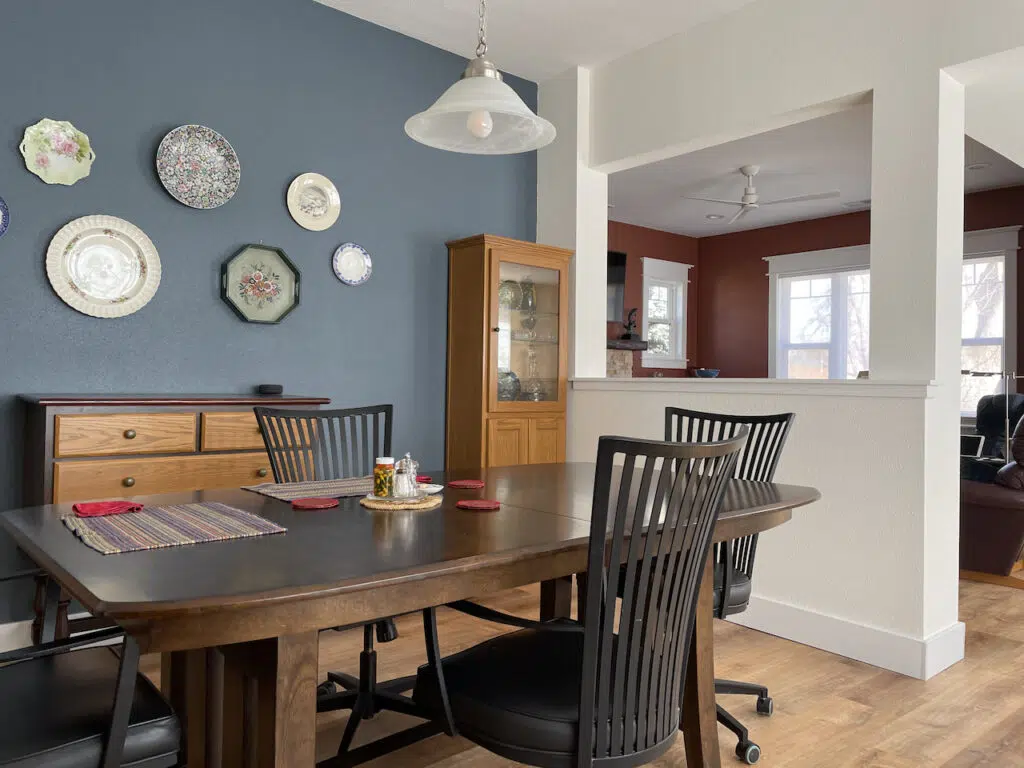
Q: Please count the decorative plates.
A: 7